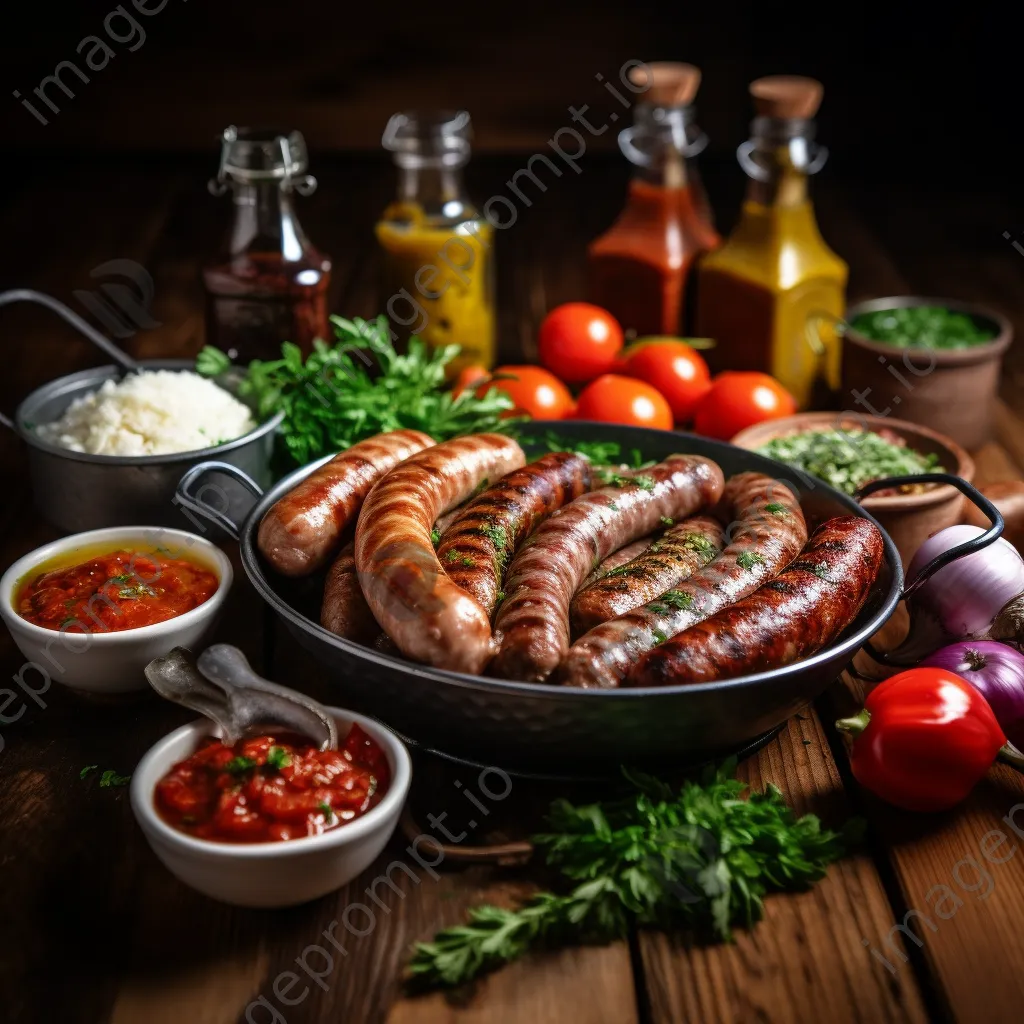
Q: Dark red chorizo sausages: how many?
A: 1